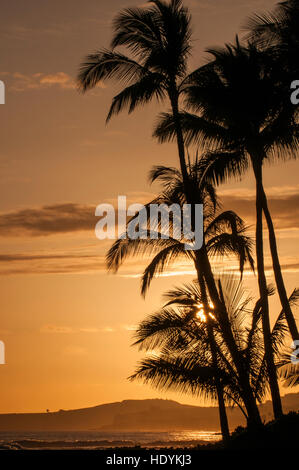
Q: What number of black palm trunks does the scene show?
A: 4